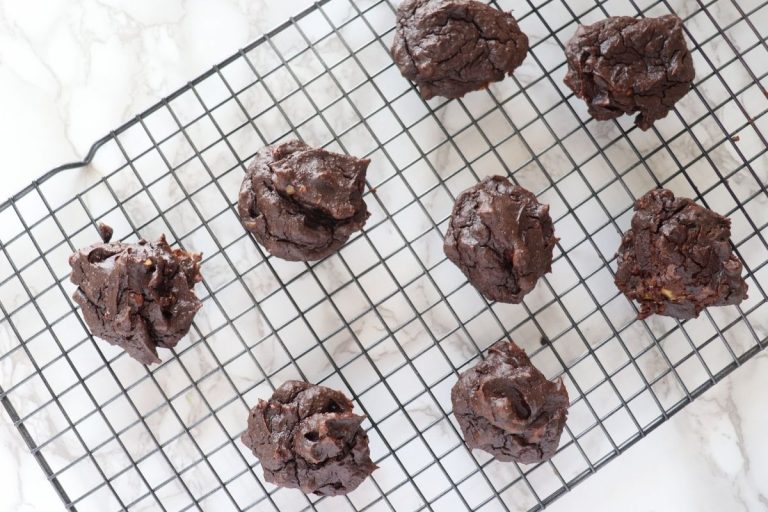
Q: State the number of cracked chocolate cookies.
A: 8